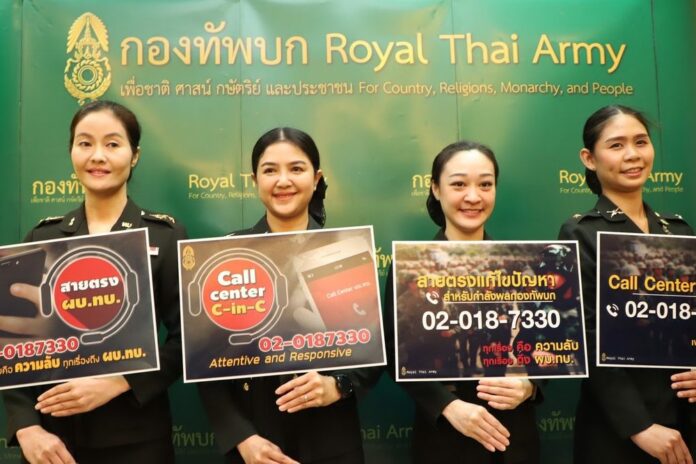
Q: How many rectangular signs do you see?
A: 4